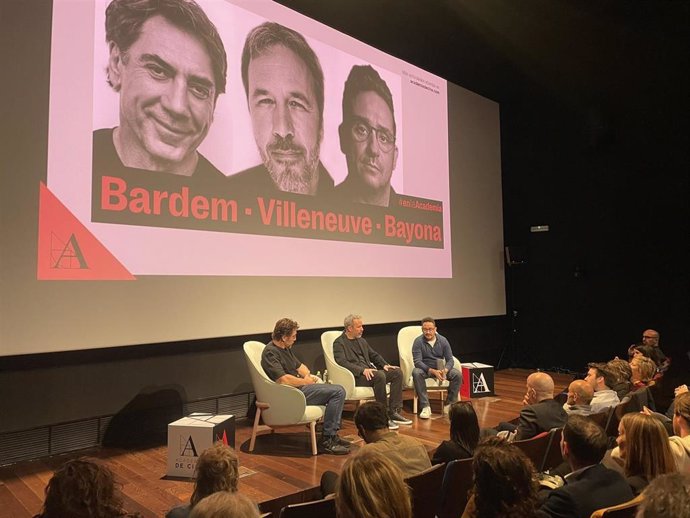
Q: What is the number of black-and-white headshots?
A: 3